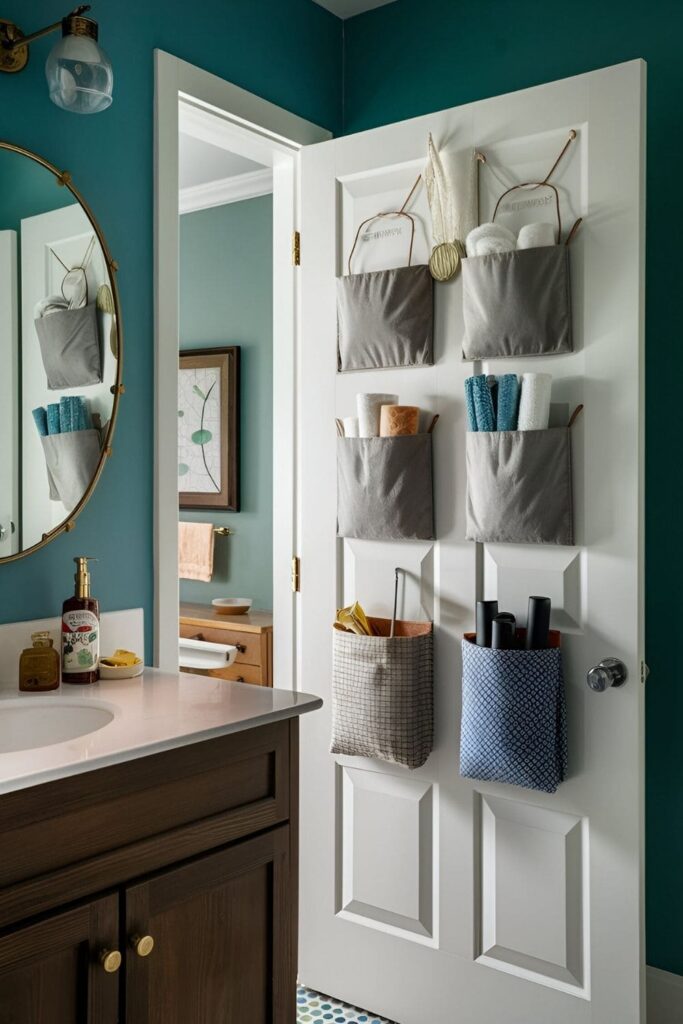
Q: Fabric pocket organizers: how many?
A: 6